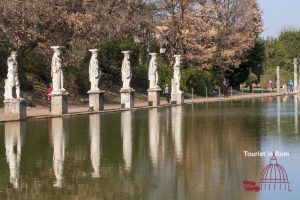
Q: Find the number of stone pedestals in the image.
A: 6